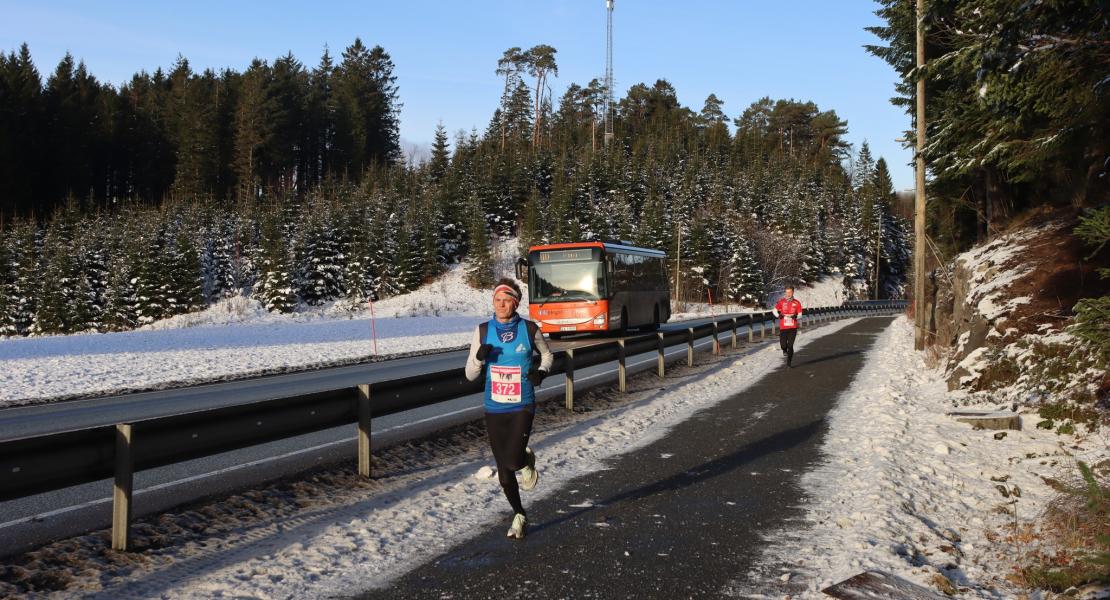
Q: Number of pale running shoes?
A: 2